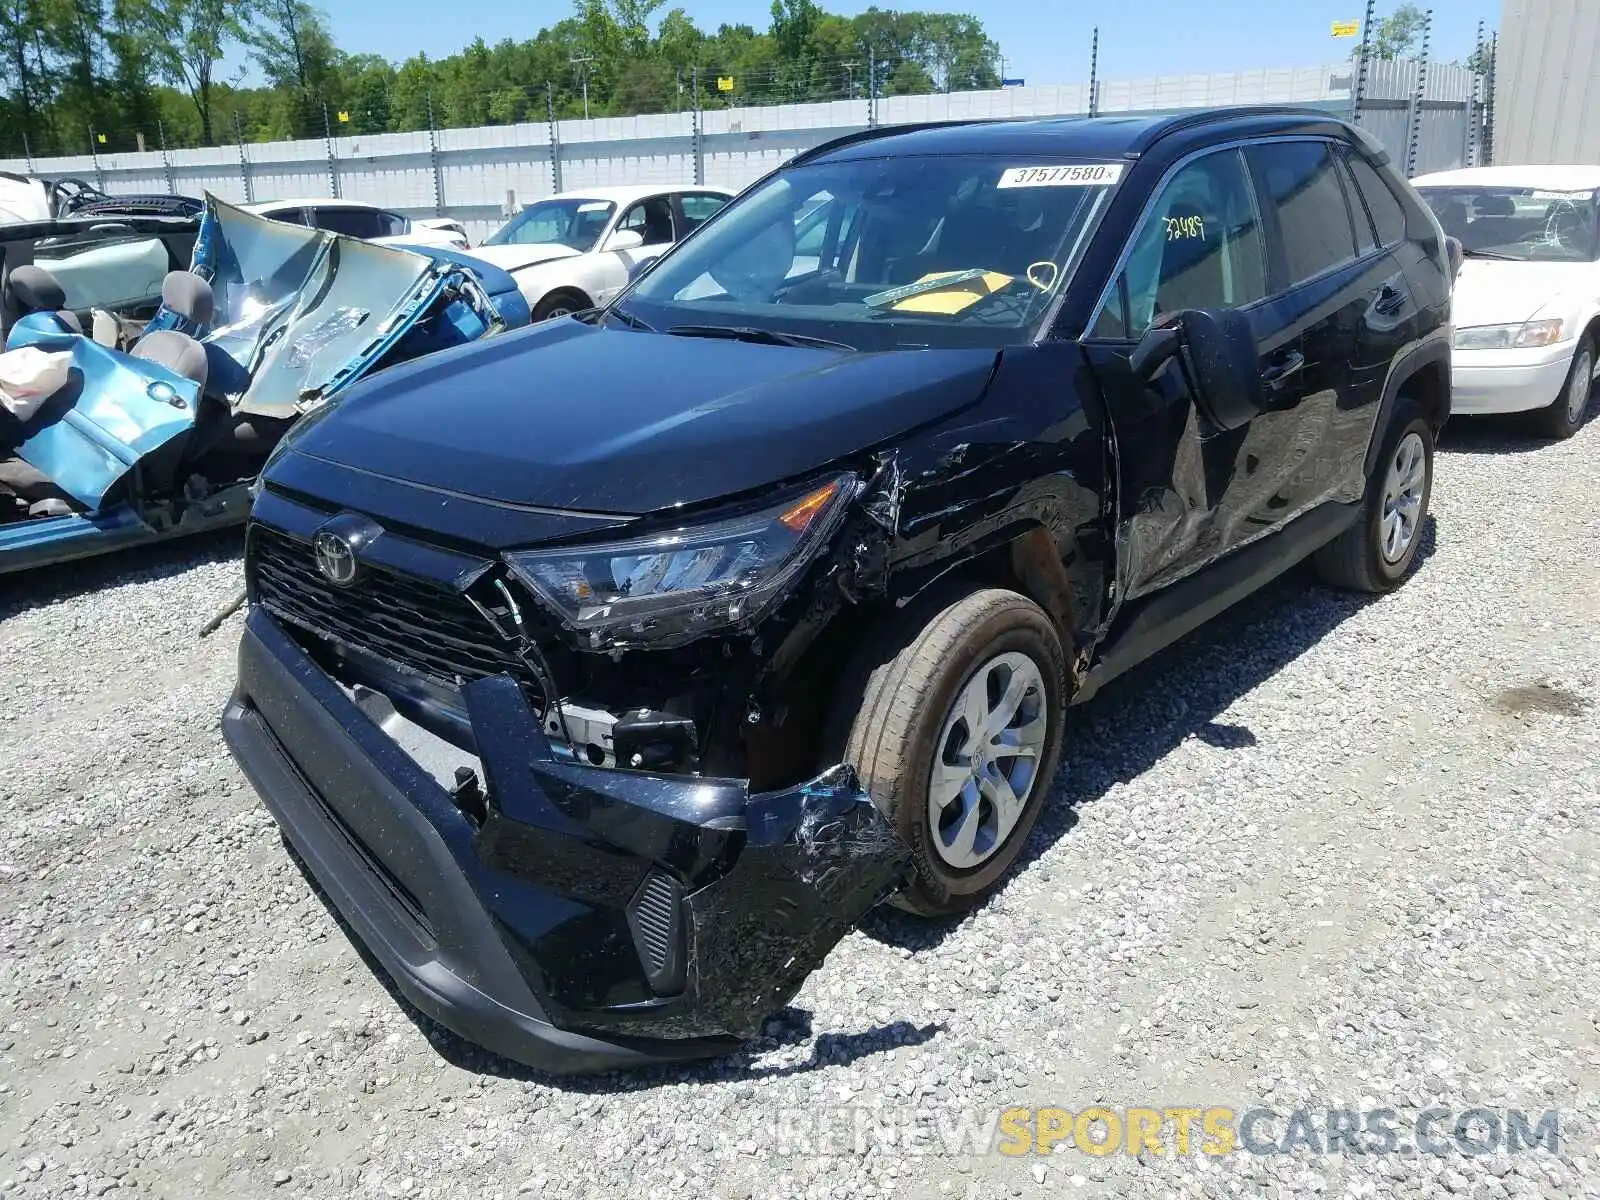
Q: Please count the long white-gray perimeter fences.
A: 1